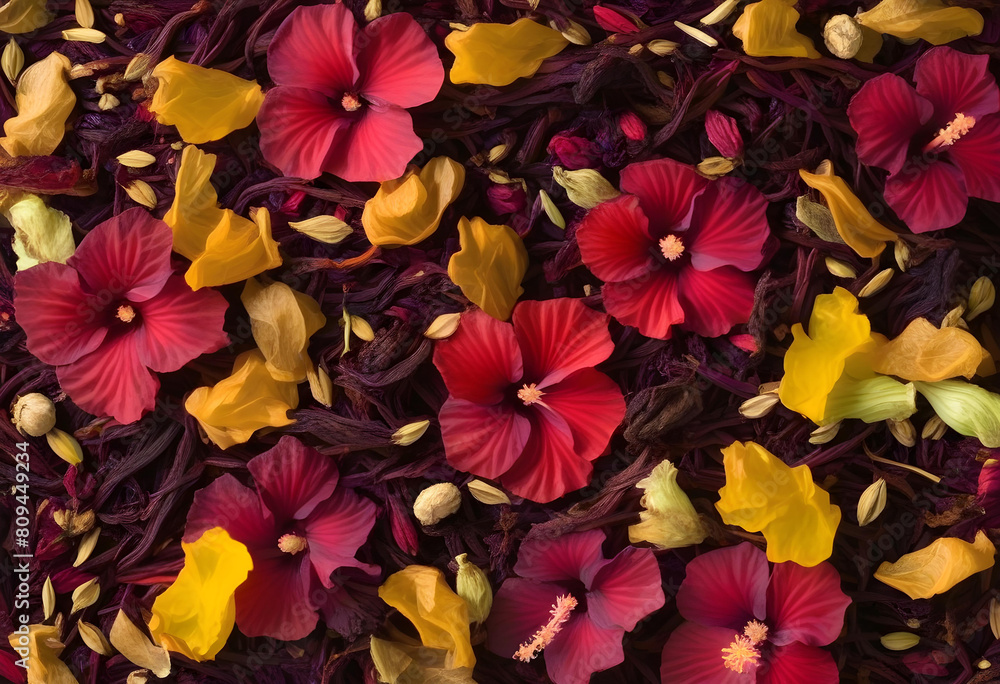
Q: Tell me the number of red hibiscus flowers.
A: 8